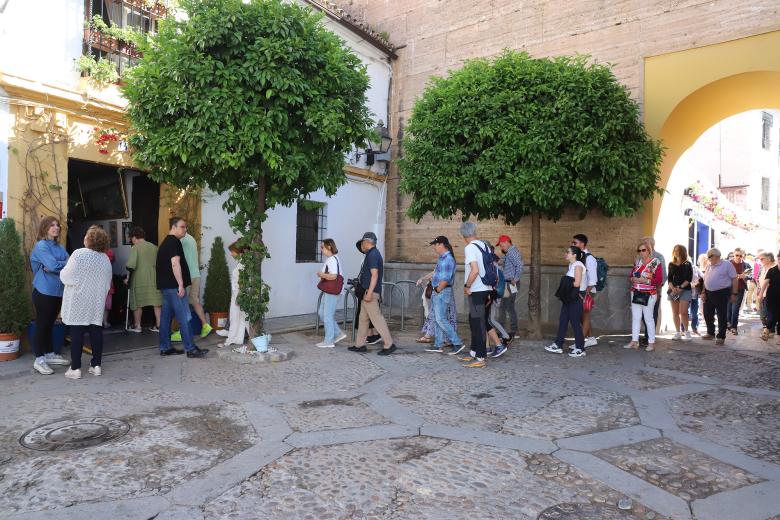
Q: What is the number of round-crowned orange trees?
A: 2